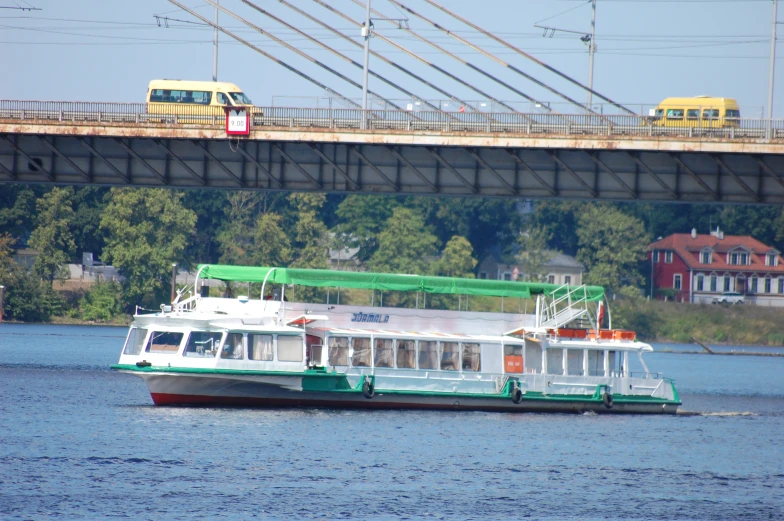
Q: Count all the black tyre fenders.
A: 3